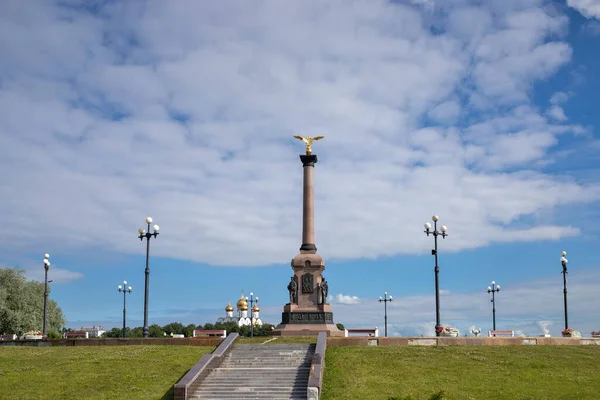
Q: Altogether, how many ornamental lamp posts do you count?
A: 8